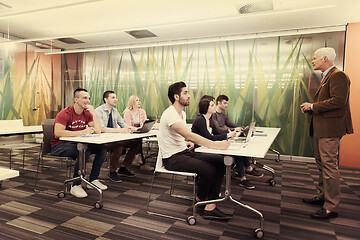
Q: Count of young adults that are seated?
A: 6